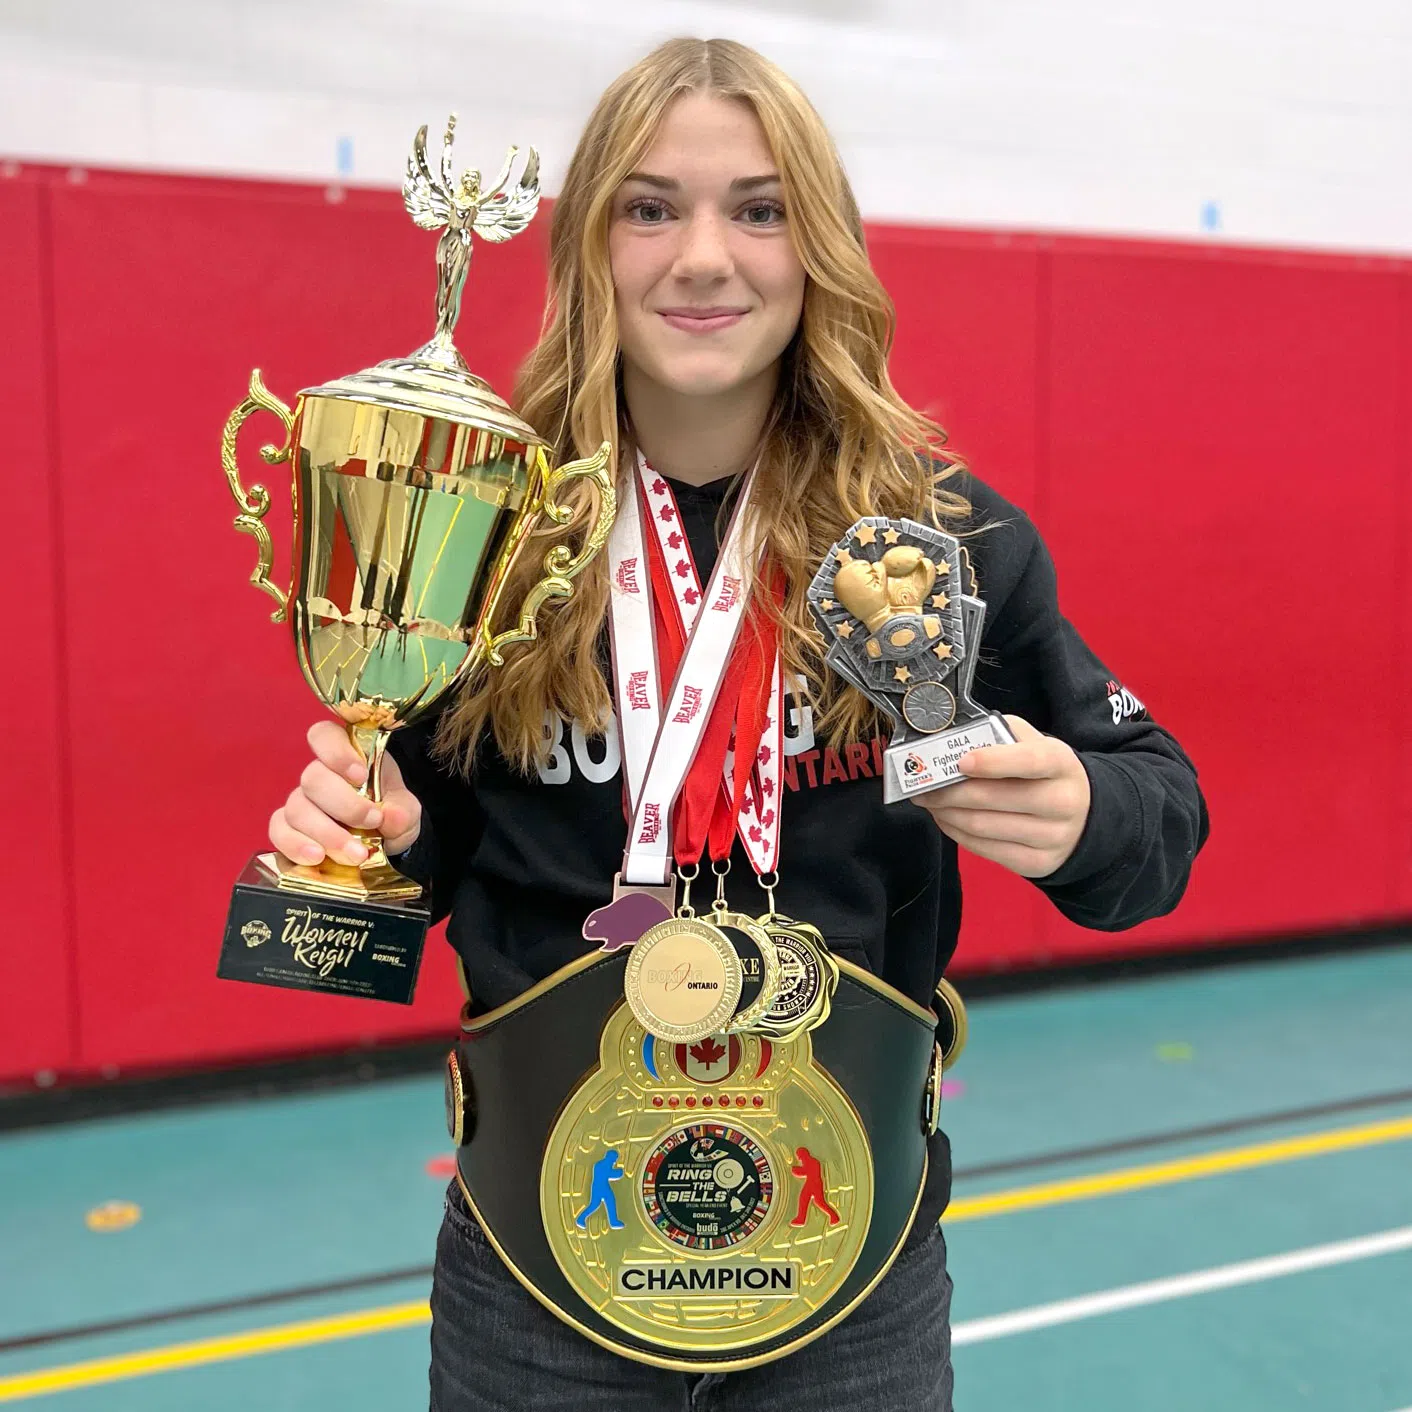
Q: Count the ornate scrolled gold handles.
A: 2